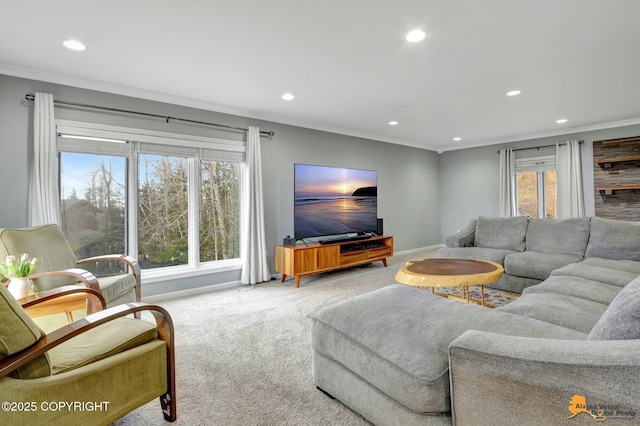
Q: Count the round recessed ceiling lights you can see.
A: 7